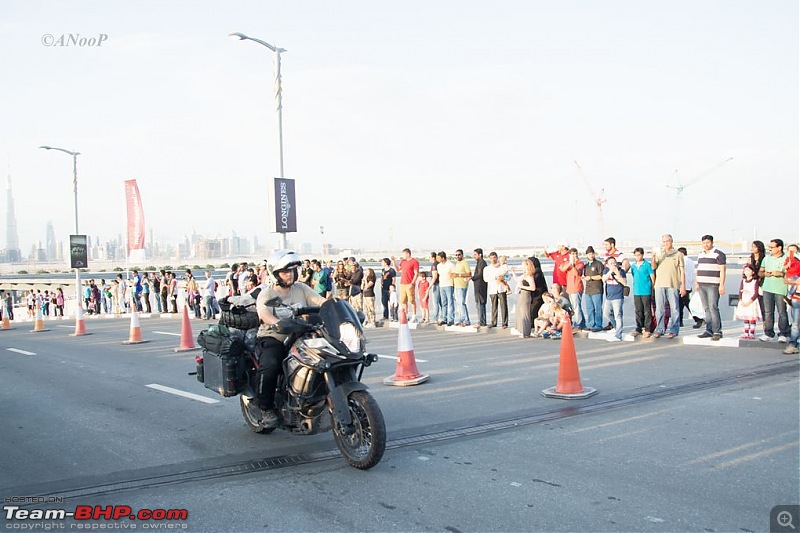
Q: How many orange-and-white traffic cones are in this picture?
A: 5